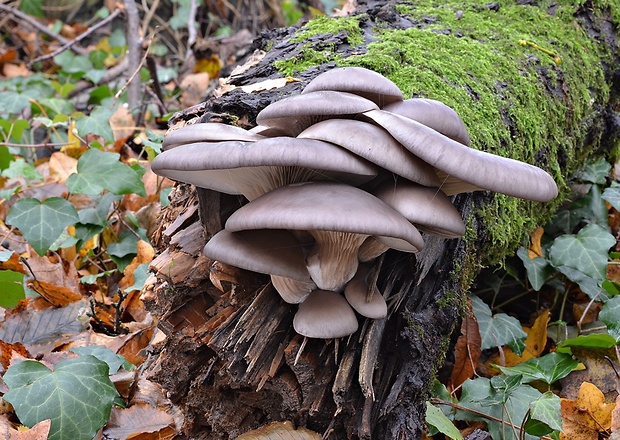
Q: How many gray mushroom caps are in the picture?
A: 12